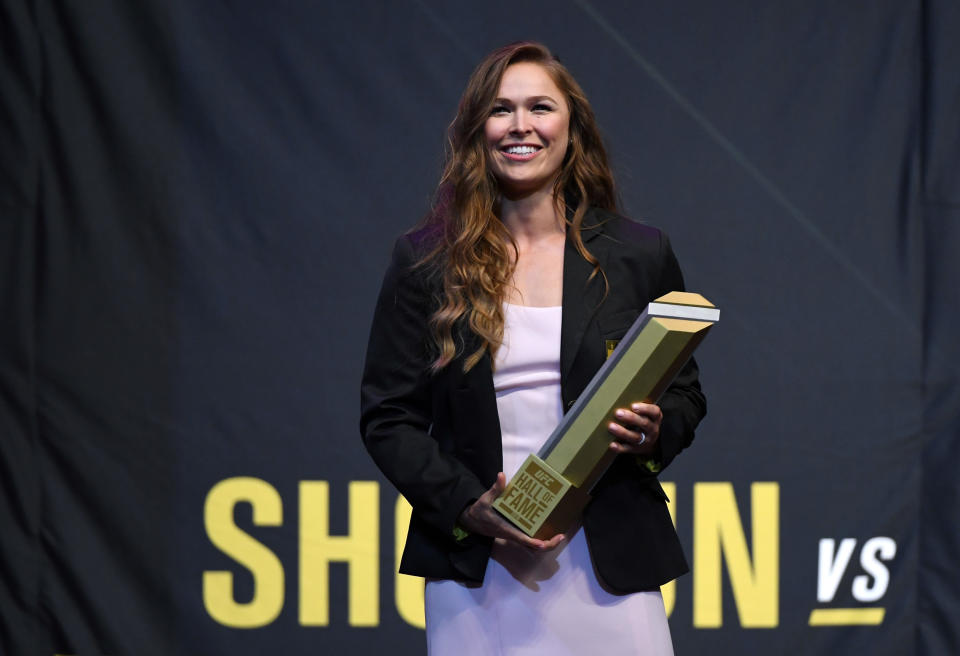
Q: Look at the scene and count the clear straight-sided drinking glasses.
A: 0